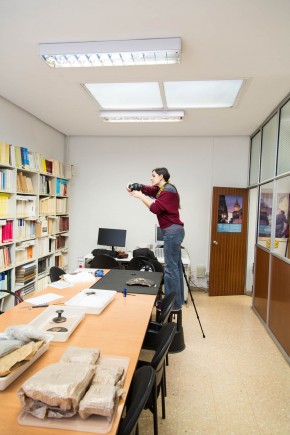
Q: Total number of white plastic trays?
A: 4